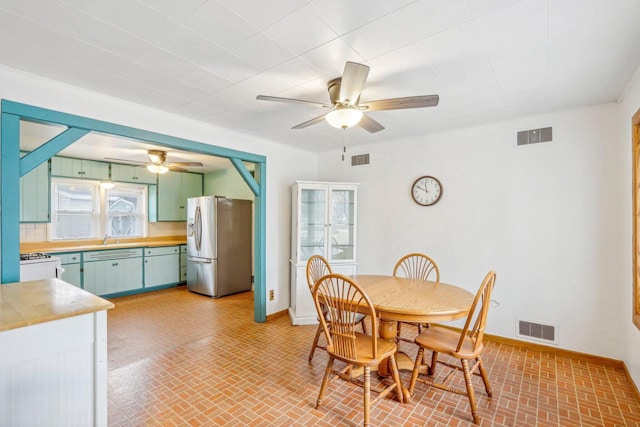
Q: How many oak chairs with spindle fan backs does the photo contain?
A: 4